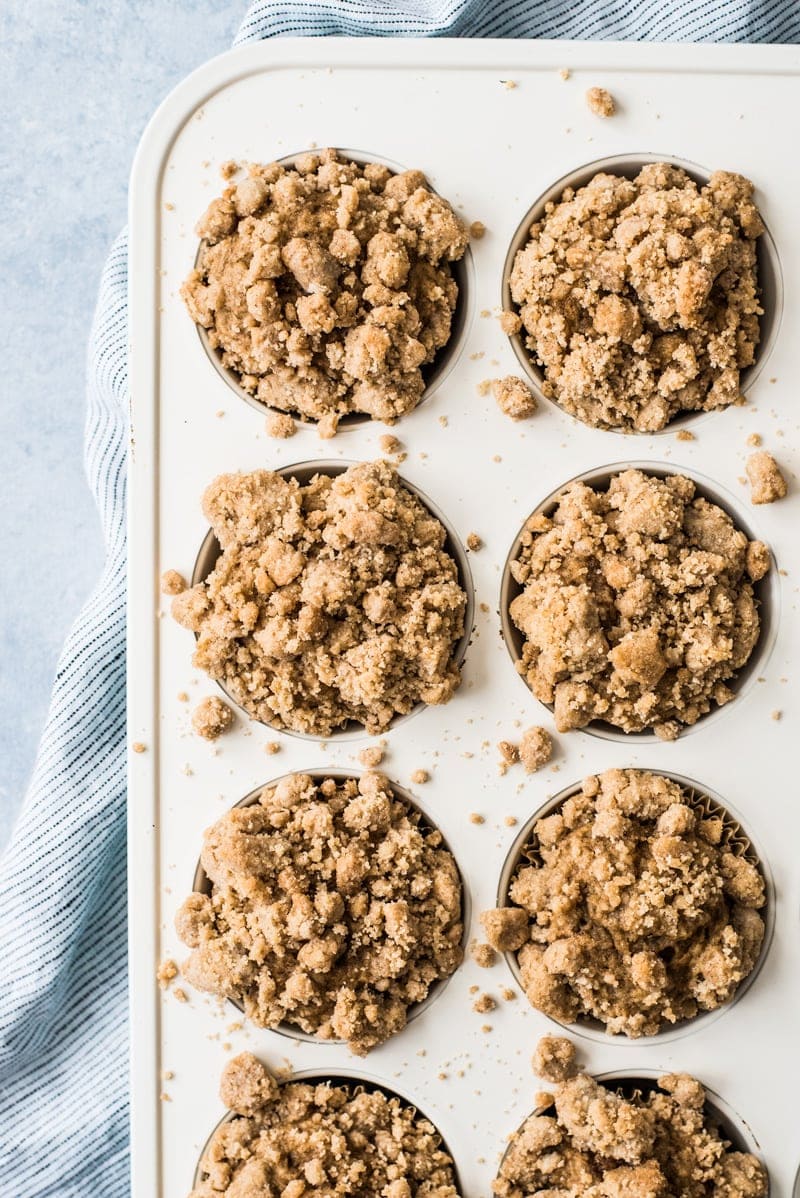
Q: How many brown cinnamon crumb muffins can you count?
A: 8